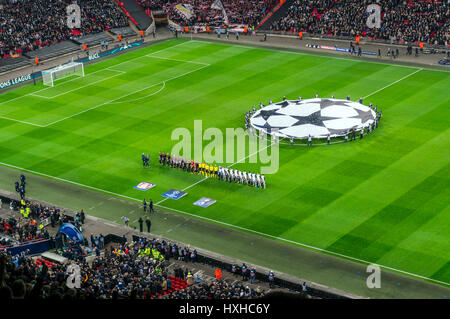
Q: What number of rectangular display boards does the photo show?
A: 3